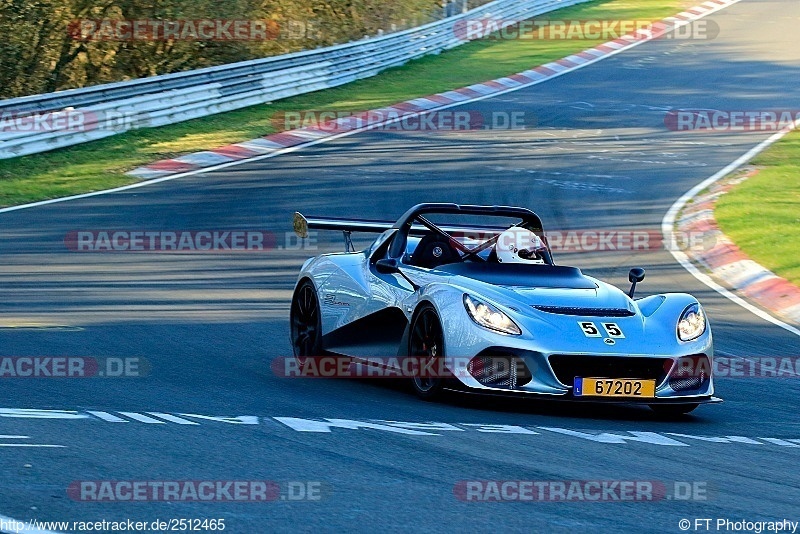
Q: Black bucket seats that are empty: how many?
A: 1